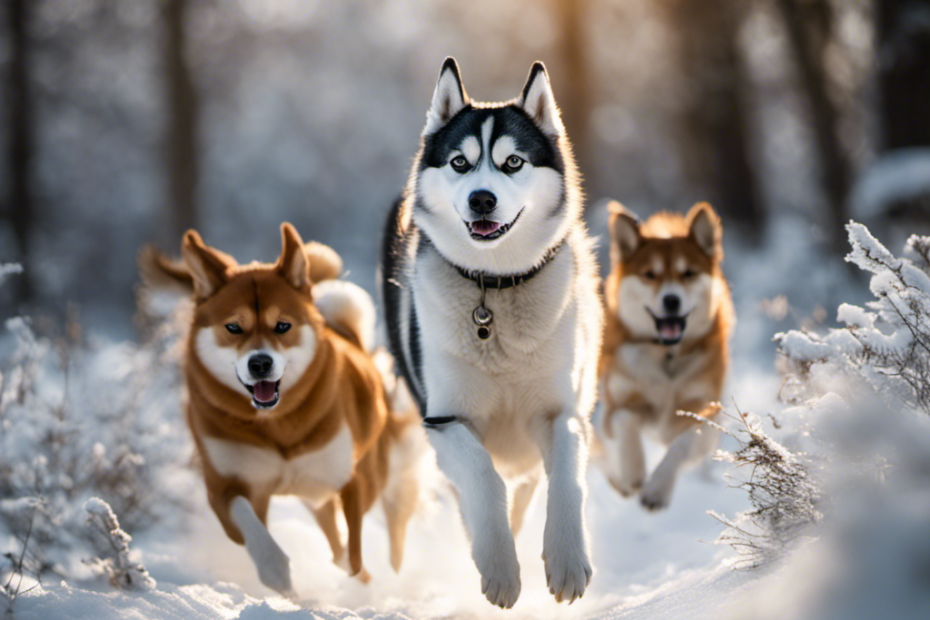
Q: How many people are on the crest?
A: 0